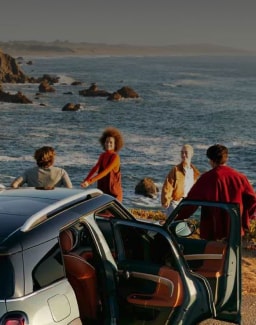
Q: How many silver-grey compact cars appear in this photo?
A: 1